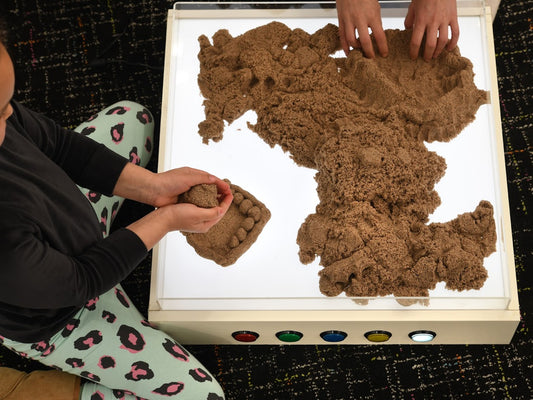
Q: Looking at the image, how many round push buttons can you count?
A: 5